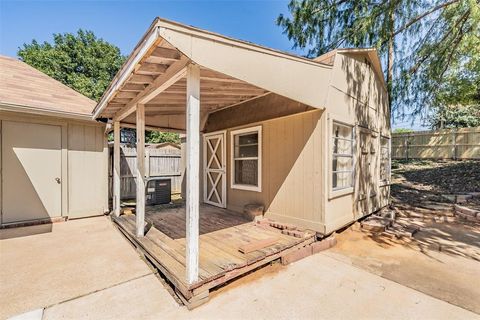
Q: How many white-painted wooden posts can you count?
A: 3